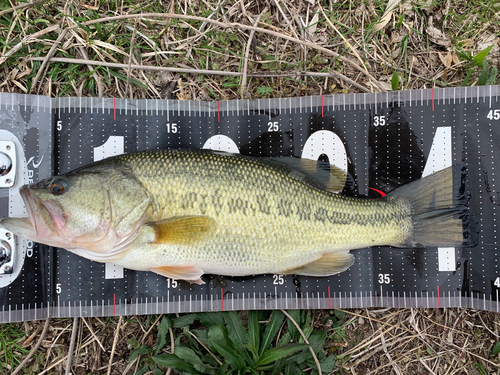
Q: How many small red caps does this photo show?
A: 0